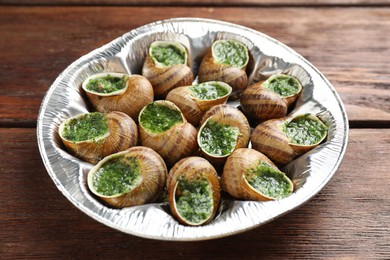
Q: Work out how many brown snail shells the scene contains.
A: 12